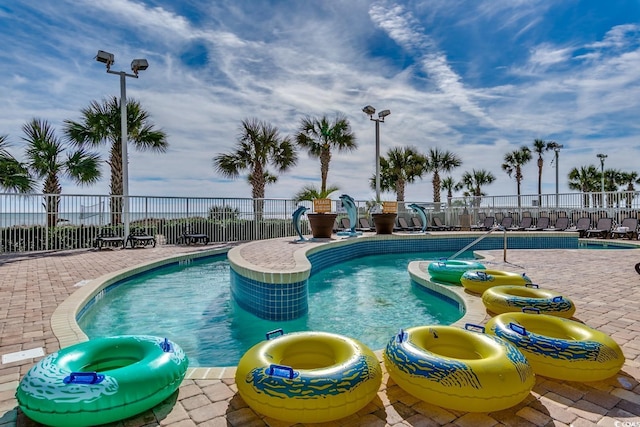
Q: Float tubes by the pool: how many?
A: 7